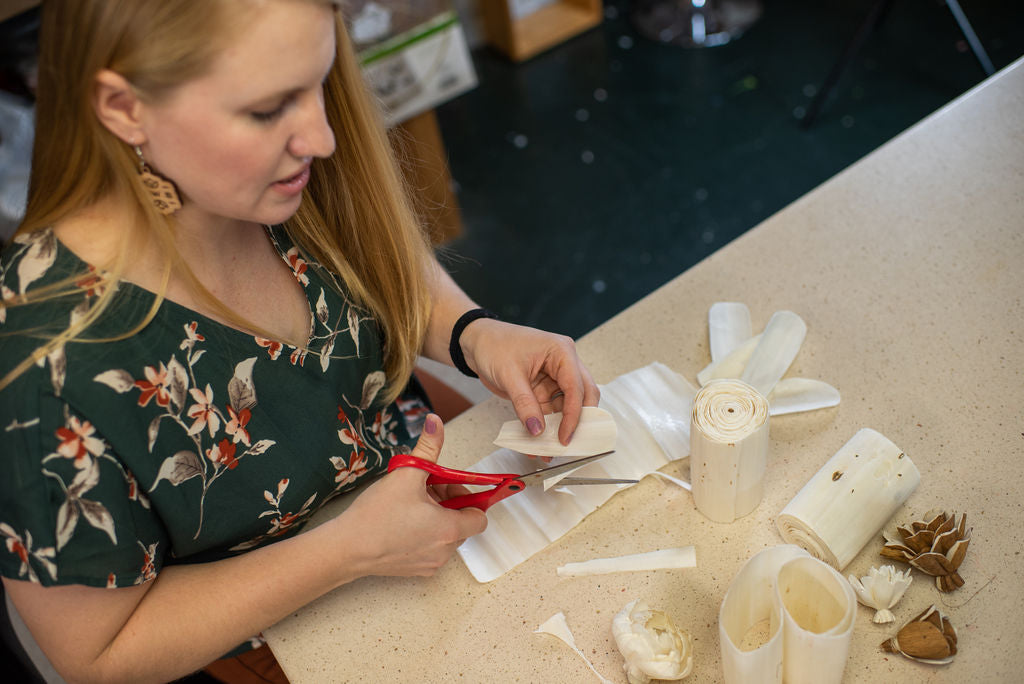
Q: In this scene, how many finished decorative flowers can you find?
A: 4